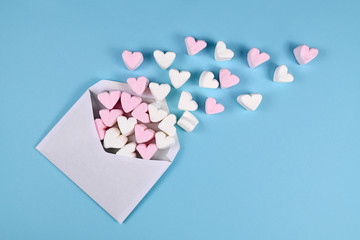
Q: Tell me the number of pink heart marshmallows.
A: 14